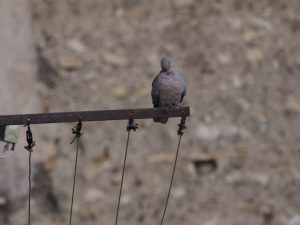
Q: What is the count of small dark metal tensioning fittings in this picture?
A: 4